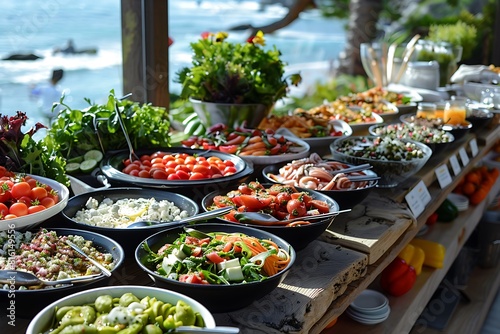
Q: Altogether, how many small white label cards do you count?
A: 5